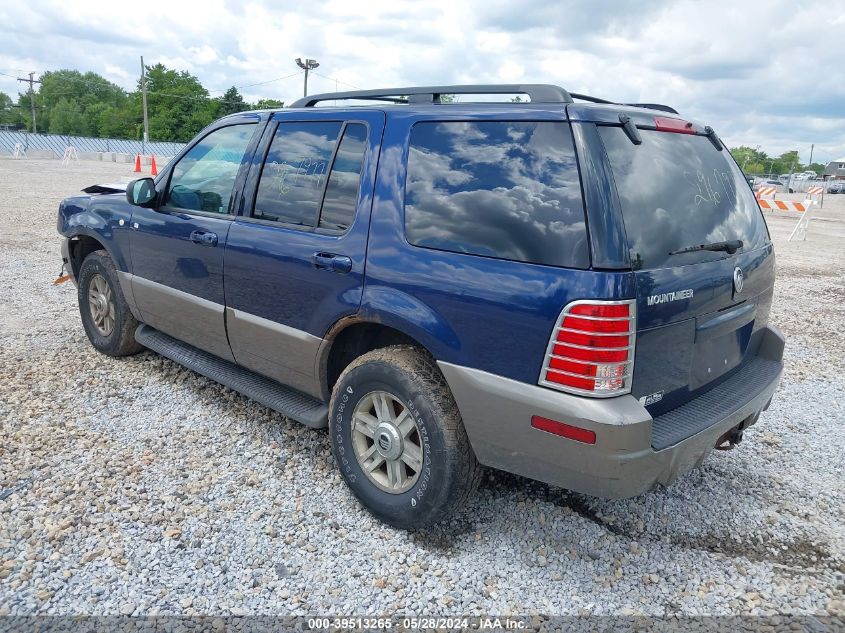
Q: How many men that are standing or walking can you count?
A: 0